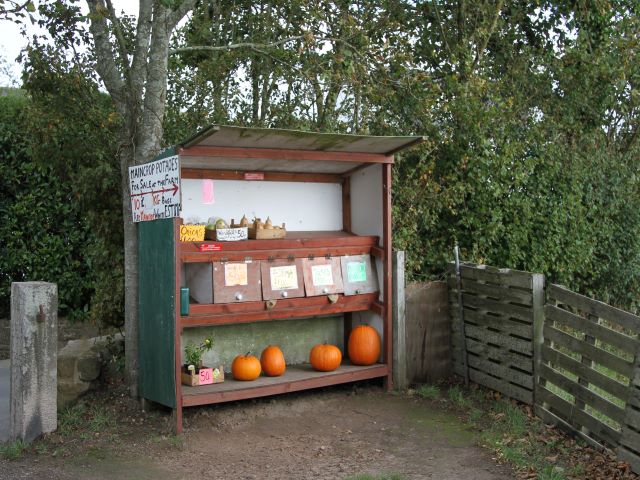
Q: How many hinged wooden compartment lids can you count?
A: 4